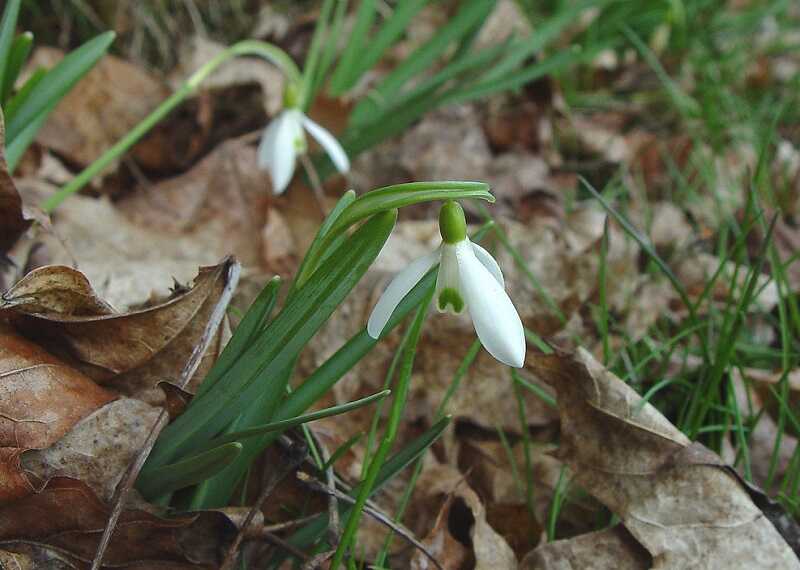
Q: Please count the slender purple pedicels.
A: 0